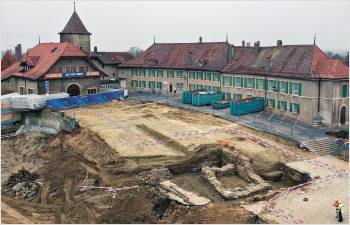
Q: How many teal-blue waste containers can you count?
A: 4